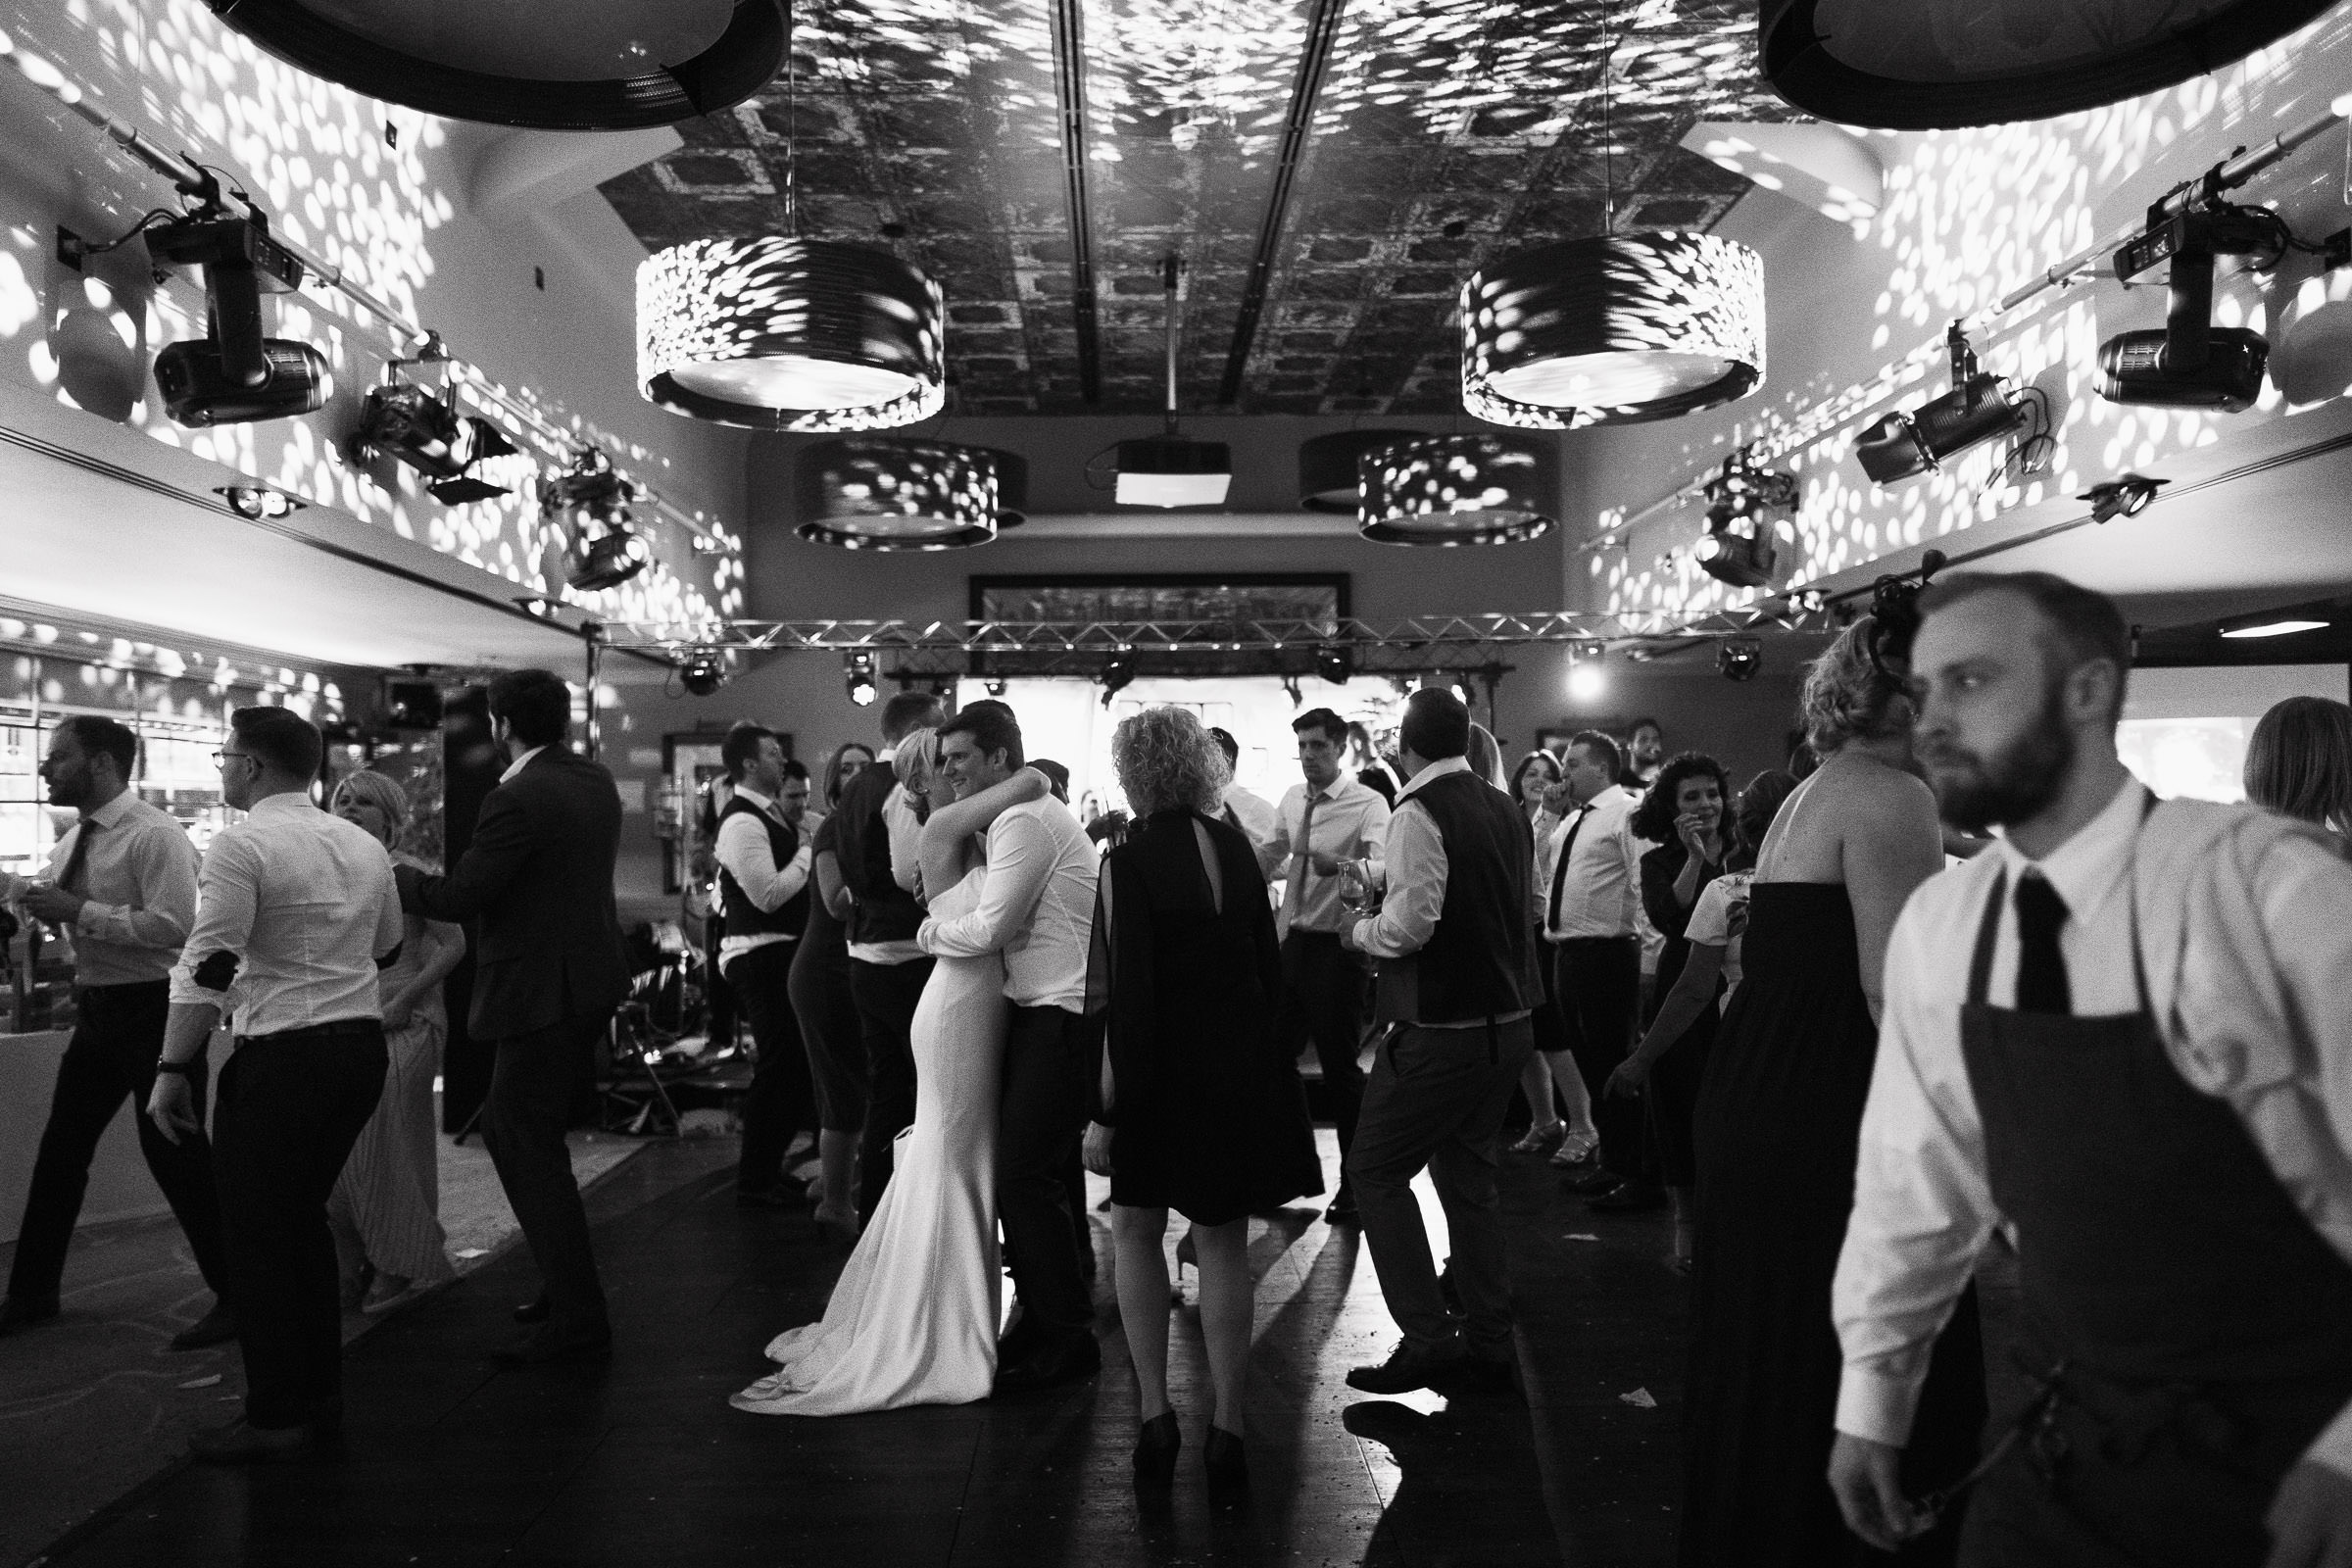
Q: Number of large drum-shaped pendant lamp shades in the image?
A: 8